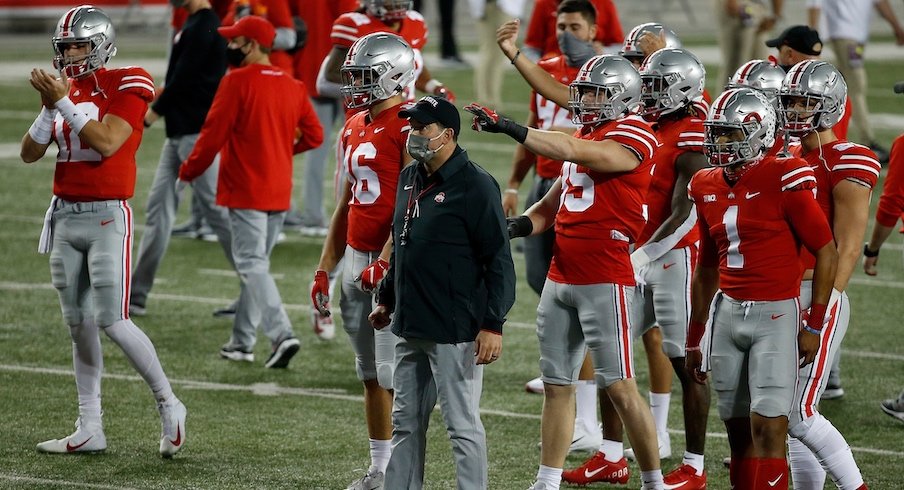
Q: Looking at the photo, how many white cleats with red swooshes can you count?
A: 2